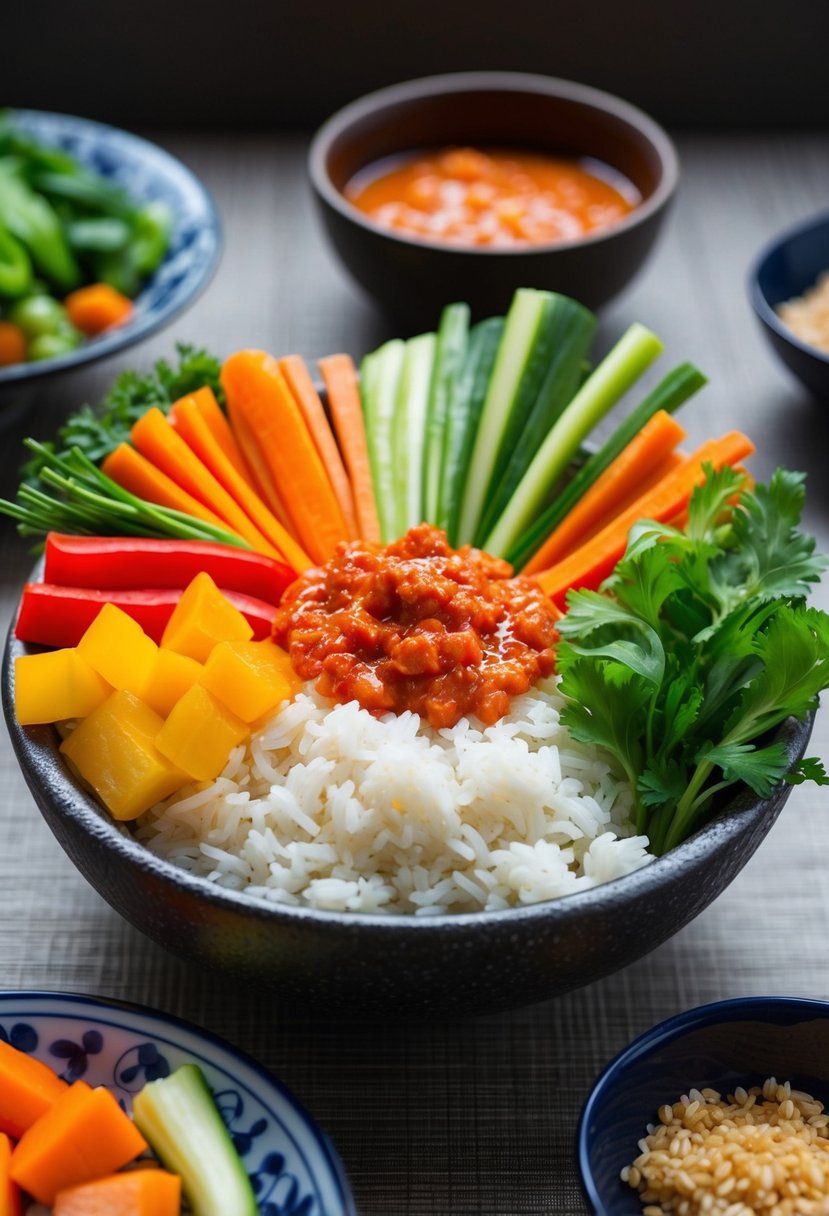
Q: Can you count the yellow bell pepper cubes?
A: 7